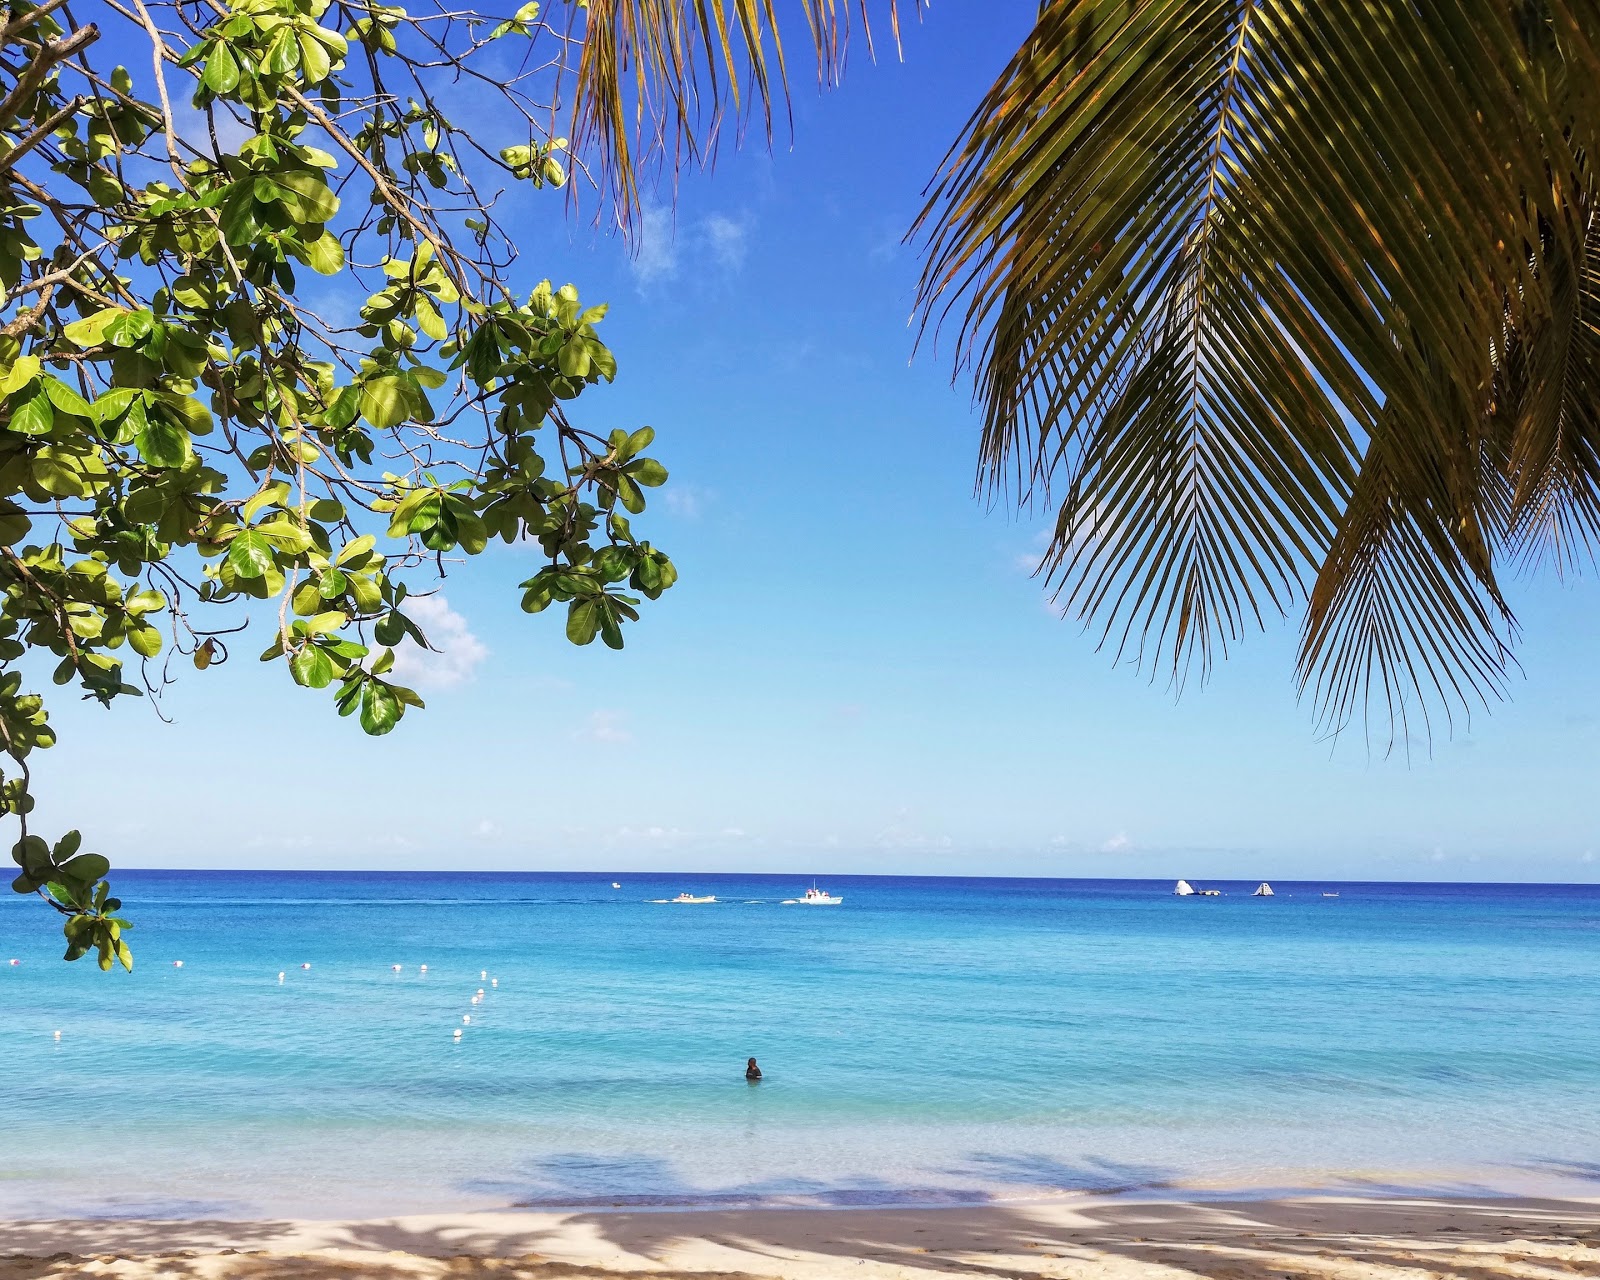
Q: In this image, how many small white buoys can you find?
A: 13